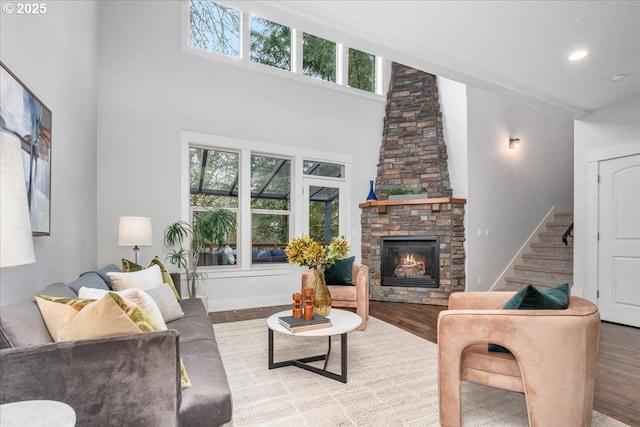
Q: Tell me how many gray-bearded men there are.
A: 0